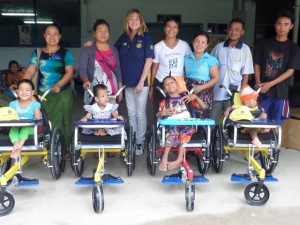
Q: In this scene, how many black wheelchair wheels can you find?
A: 12